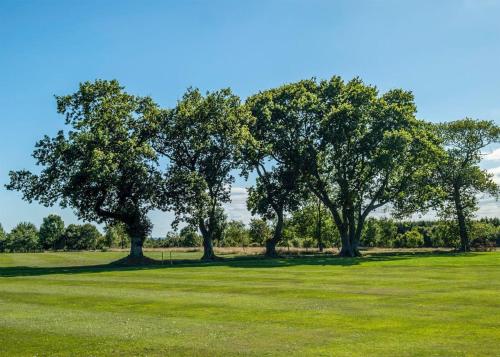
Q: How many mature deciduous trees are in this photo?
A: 5